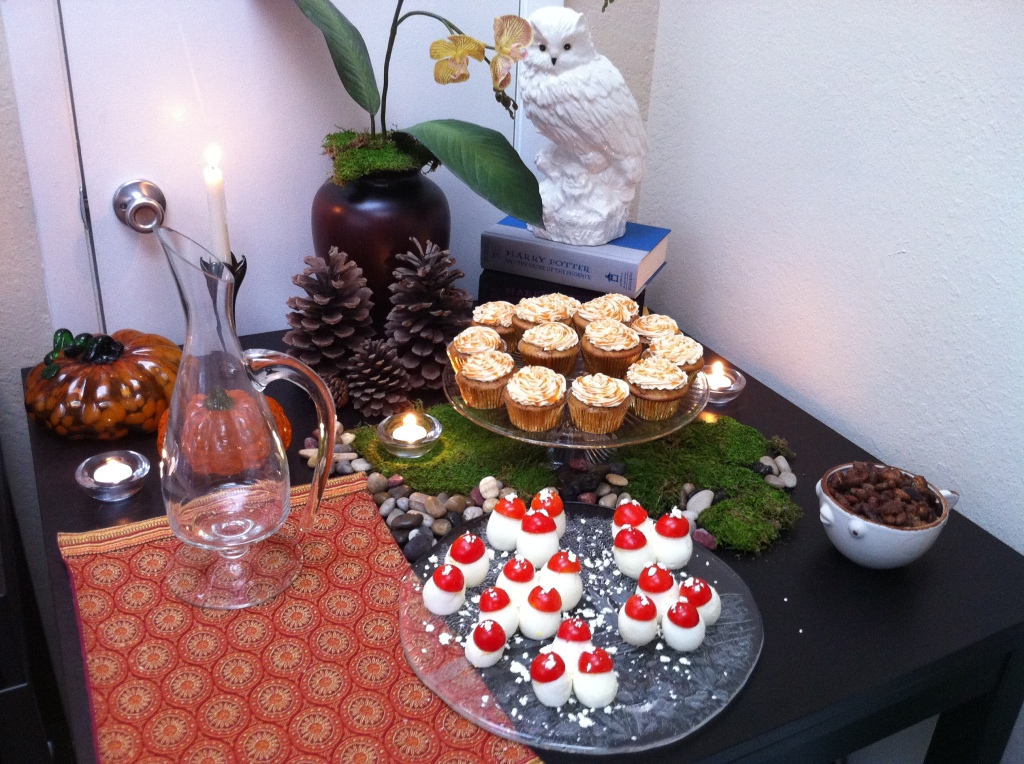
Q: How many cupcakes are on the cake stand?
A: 14